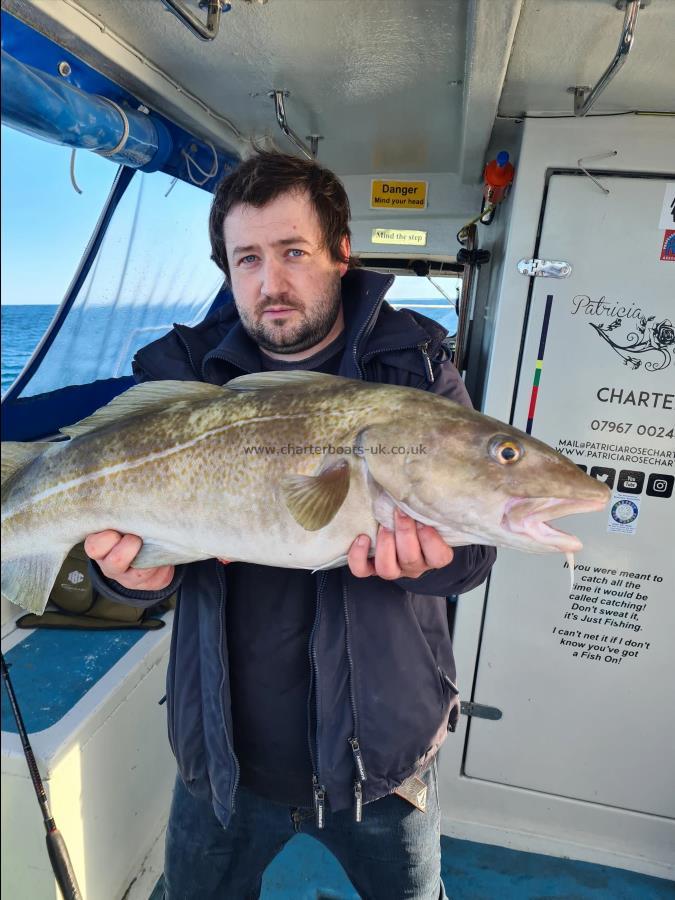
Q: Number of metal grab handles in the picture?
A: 3